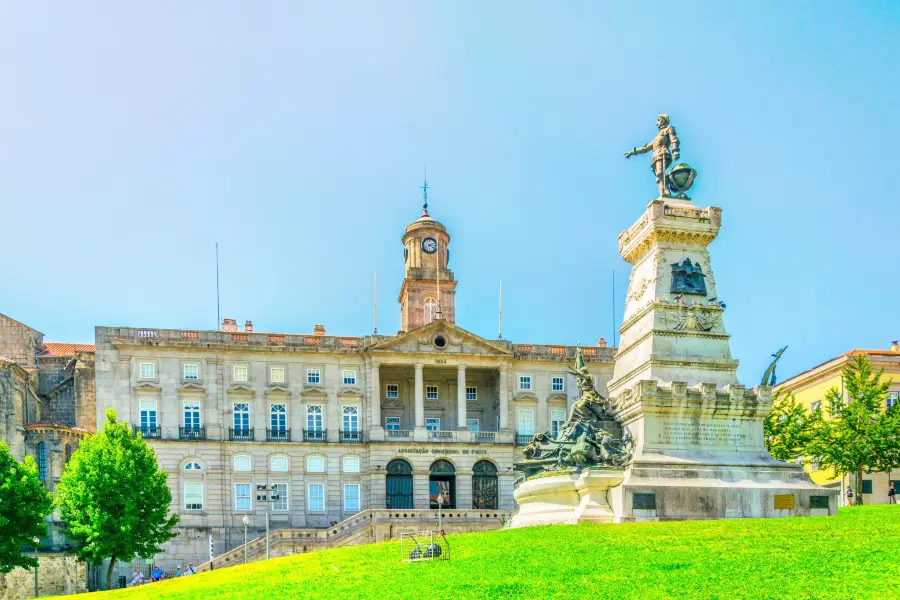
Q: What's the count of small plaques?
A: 3